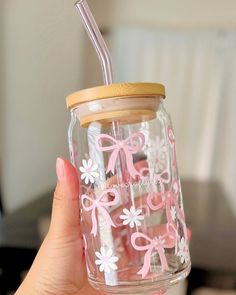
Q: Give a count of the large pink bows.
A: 3